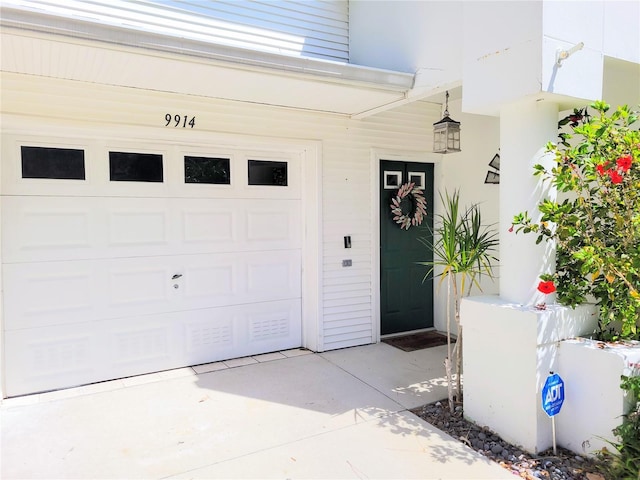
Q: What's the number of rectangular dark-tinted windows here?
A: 4